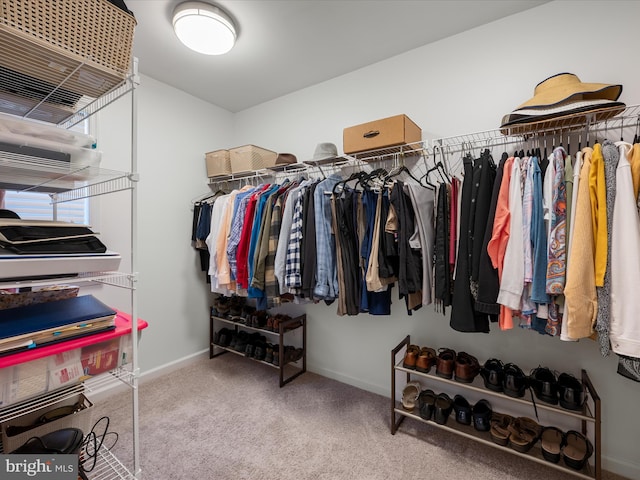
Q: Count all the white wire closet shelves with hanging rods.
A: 2